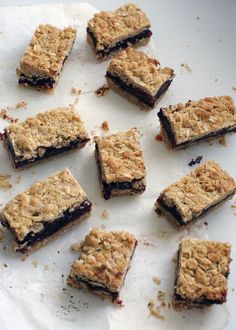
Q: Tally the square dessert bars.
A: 10